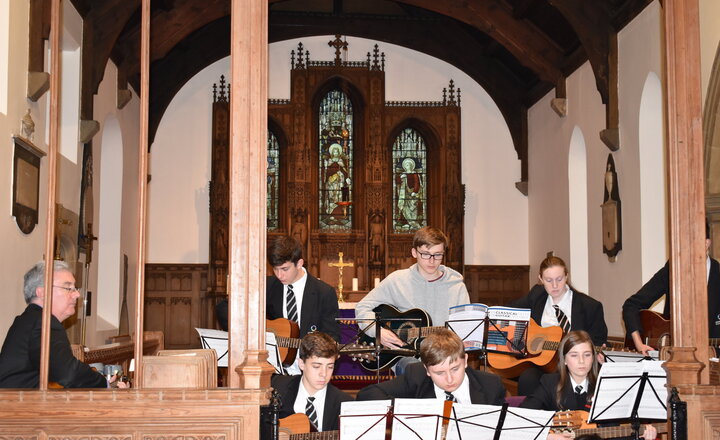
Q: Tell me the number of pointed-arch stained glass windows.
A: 3